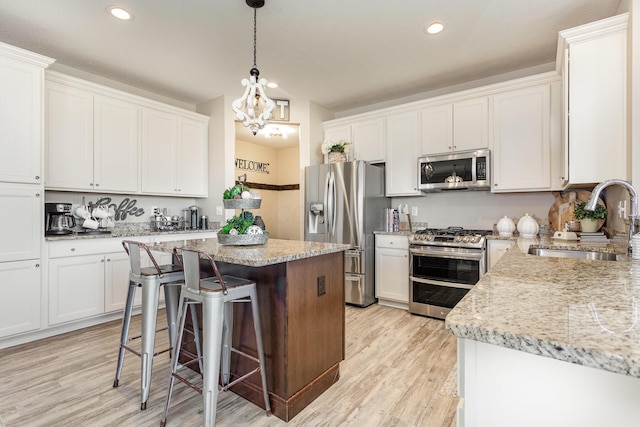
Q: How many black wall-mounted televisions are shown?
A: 0